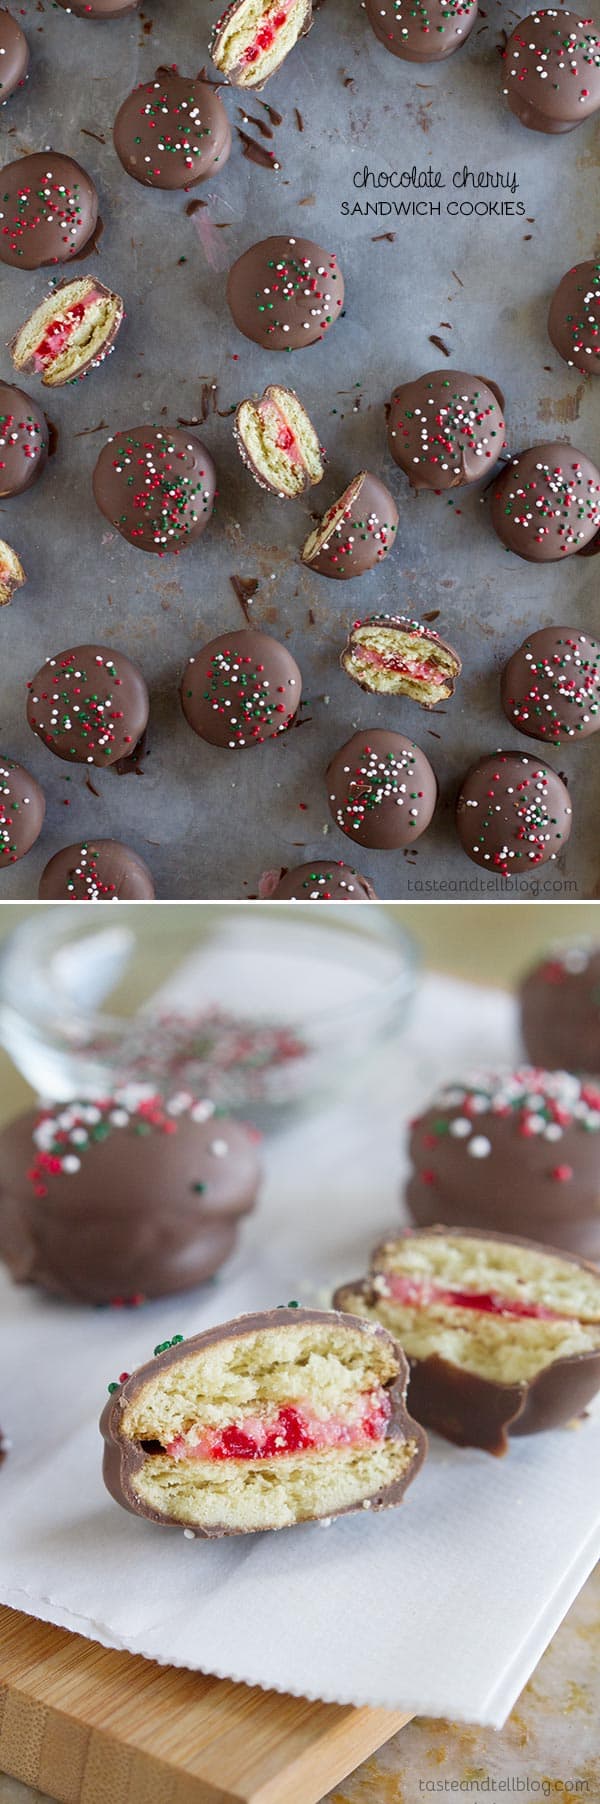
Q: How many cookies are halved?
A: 8